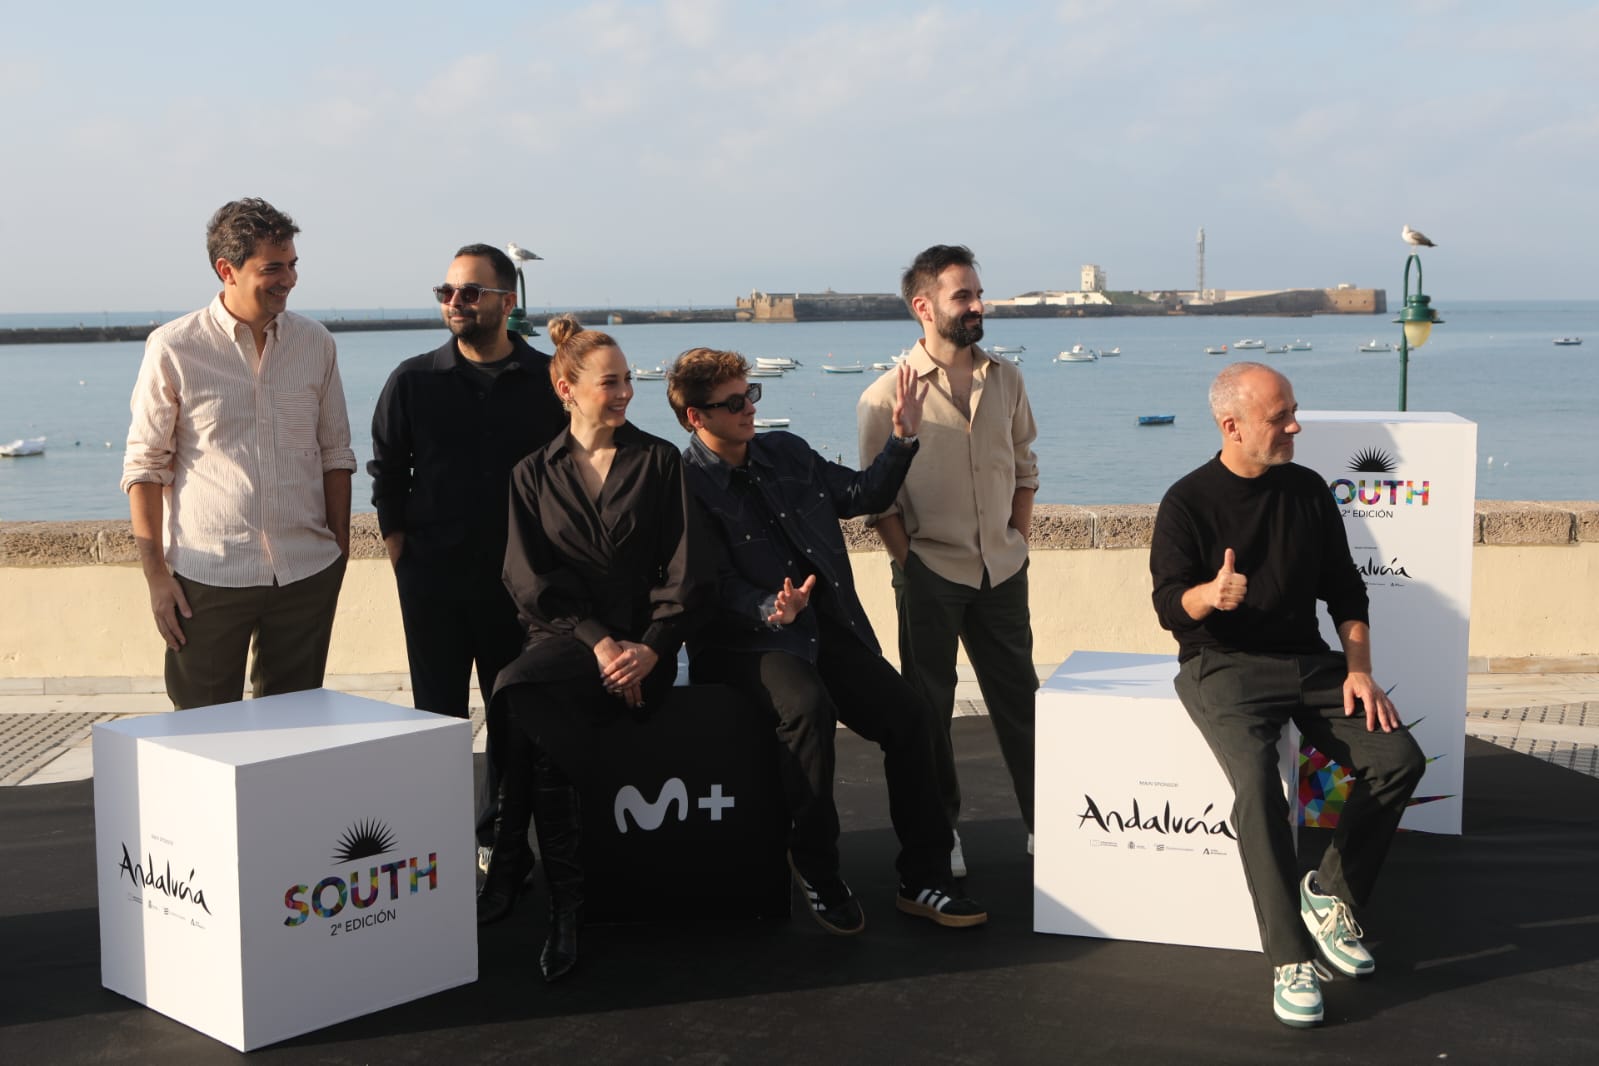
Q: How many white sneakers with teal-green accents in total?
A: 2